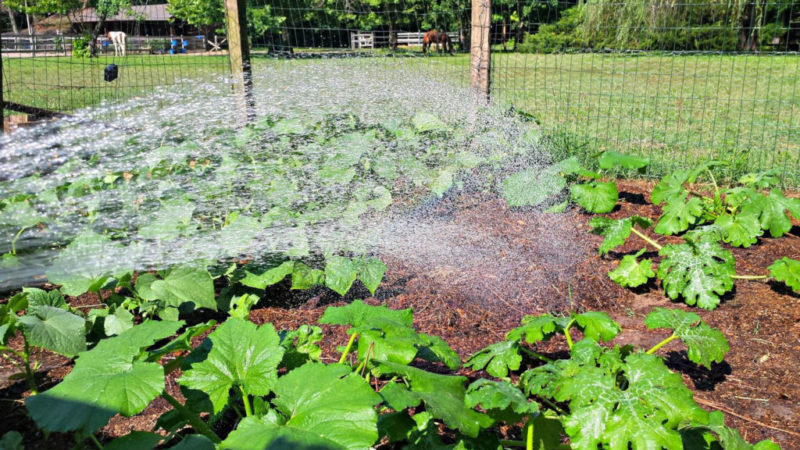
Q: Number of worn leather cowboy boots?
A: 0